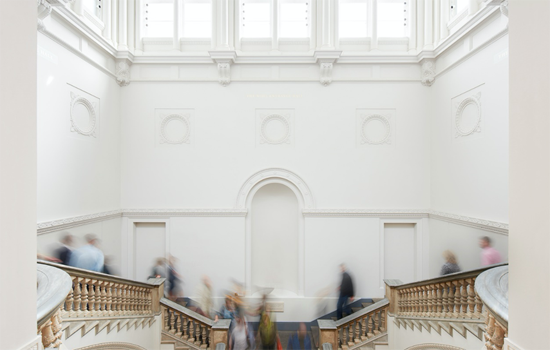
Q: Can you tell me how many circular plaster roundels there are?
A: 5